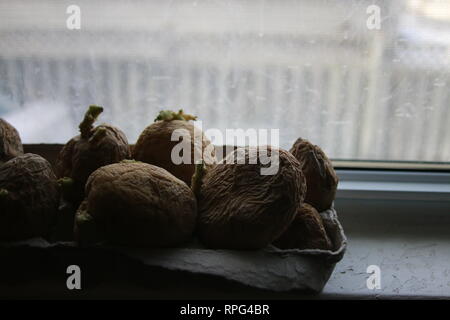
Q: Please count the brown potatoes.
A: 8